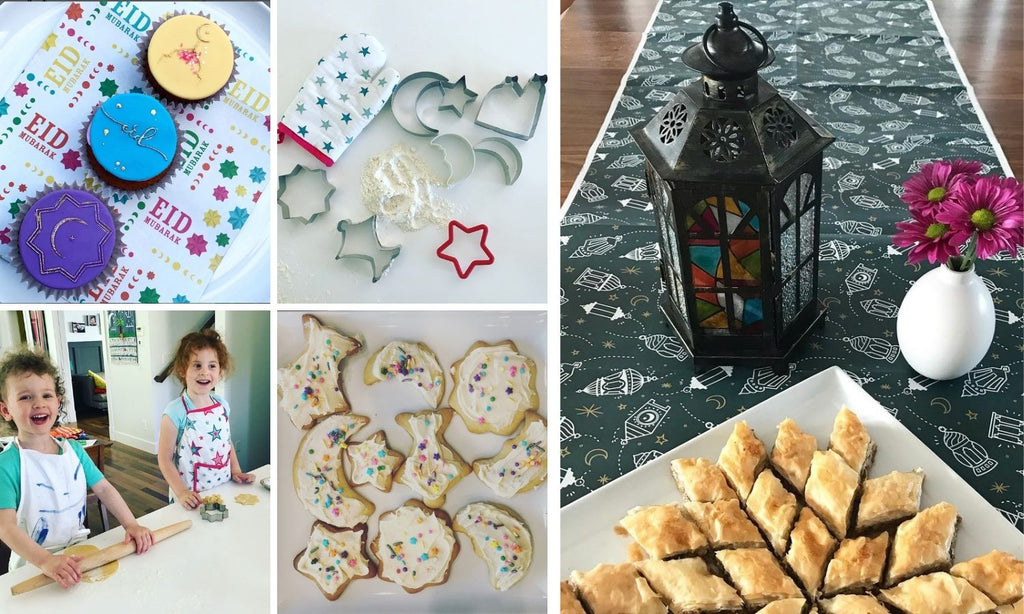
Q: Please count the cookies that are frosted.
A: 10